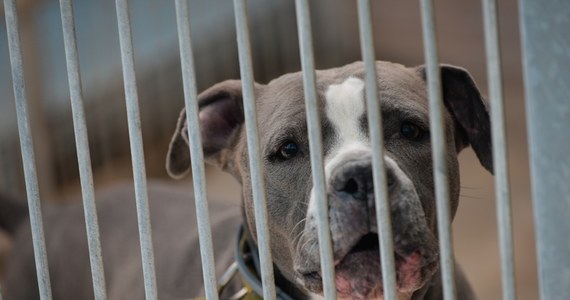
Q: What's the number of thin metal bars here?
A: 9